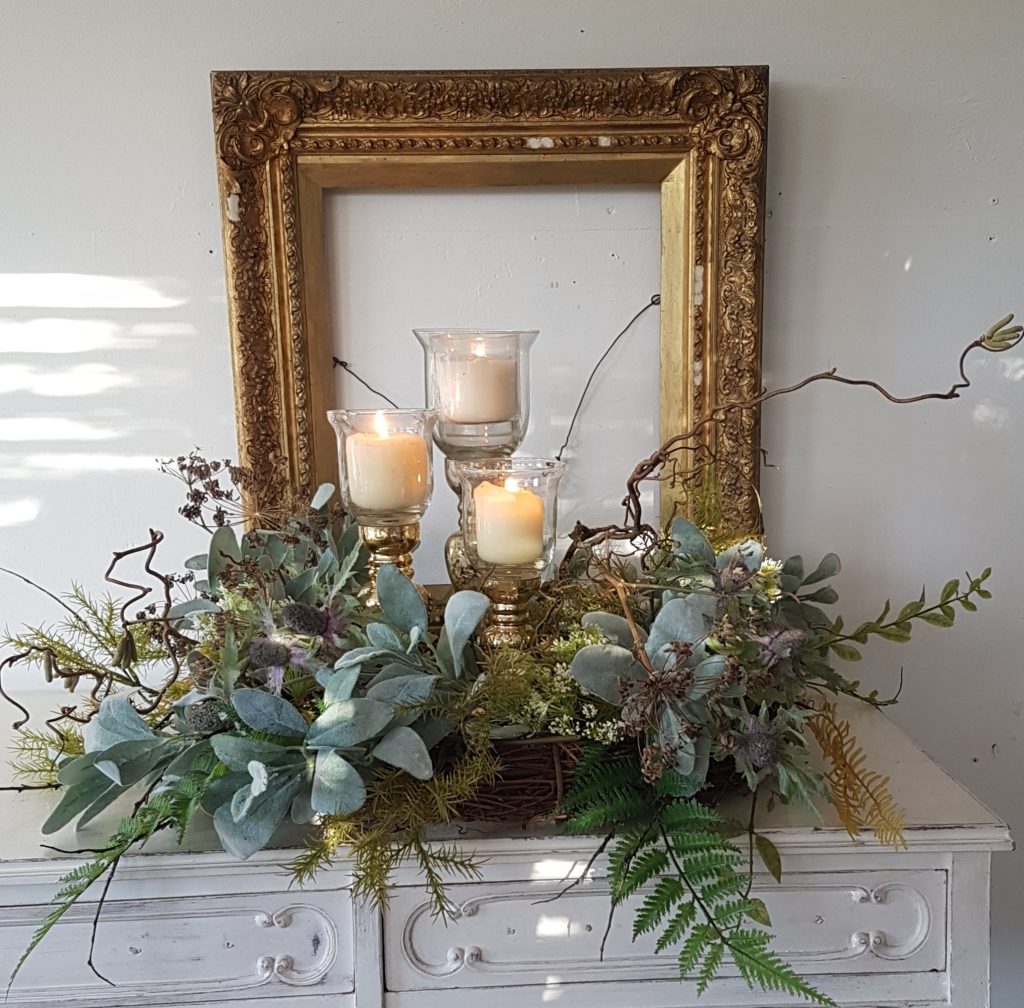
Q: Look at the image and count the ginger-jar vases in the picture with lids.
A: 0